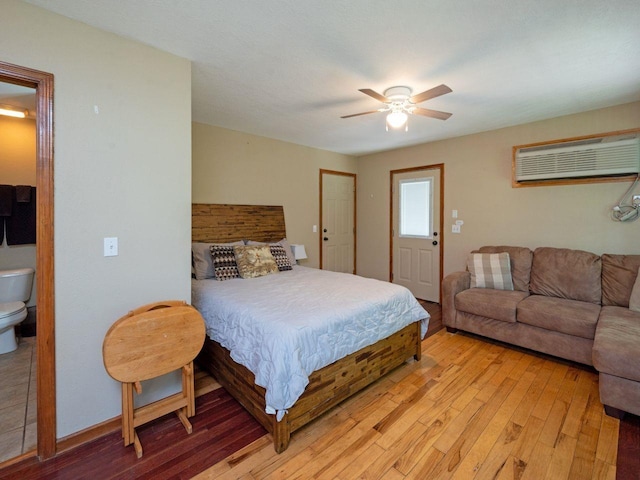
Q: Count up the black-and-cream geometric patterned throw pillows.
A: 2